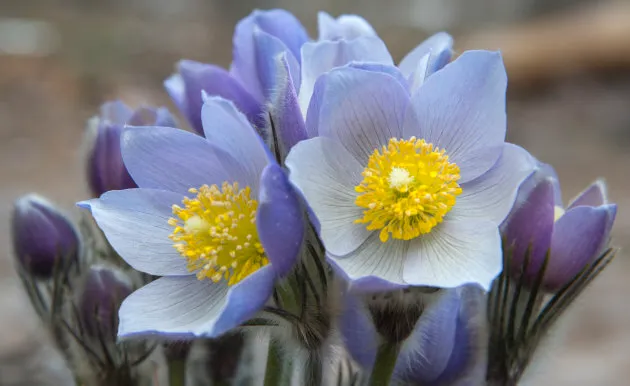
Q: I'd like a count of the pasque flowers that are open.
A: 2